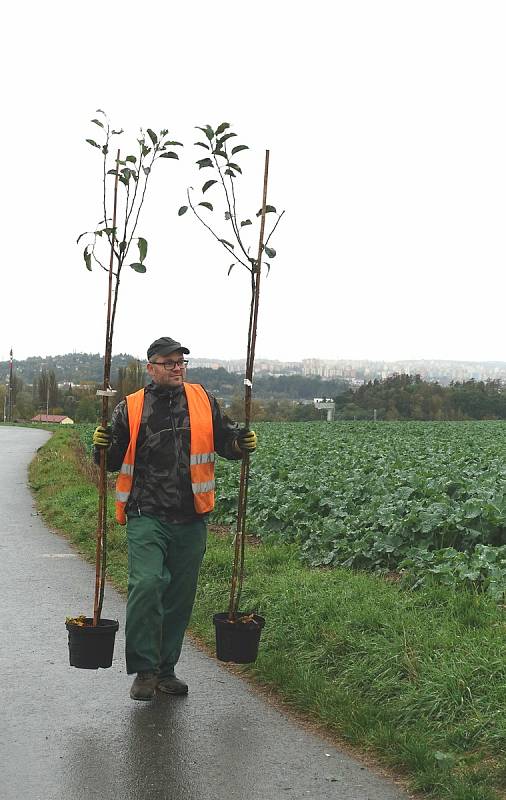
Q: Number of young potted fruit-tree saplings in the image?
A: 2